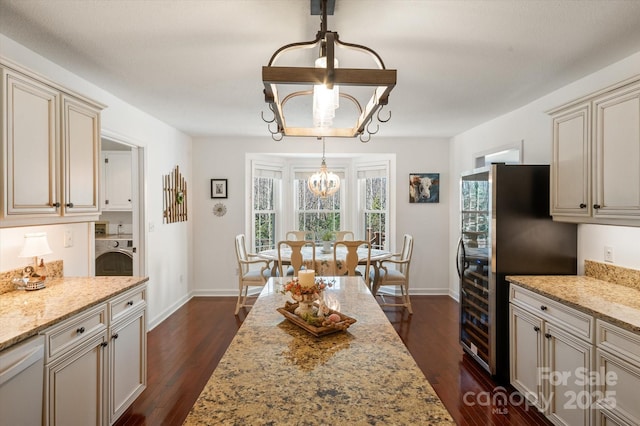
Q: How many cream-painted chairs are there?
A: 6